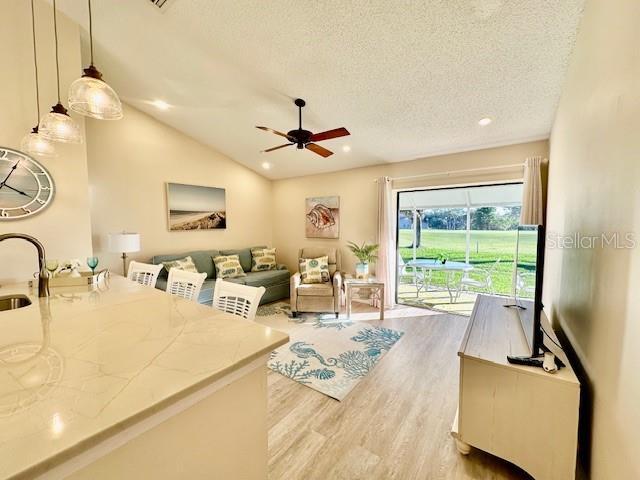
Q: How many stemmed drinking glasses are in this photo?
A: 2